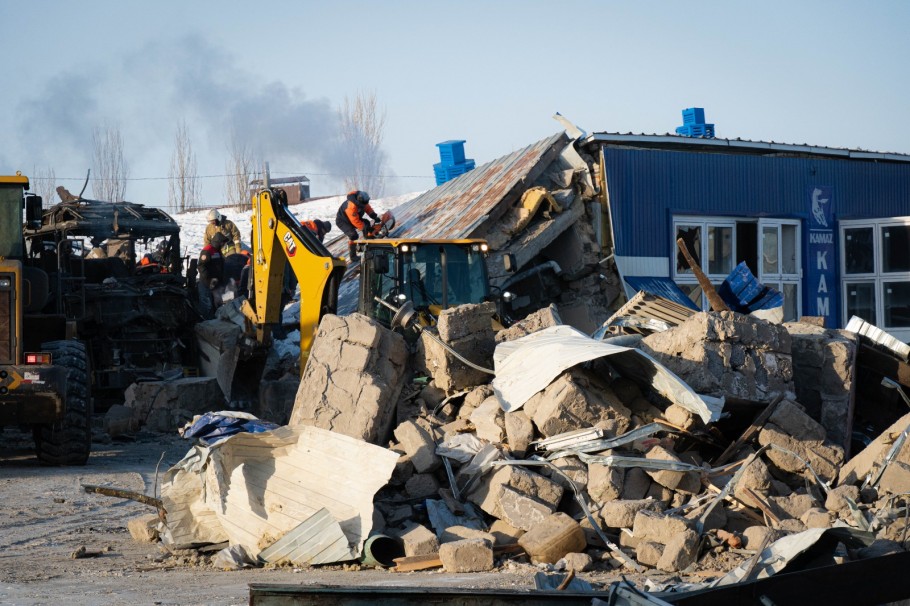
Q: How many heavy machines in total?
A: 2